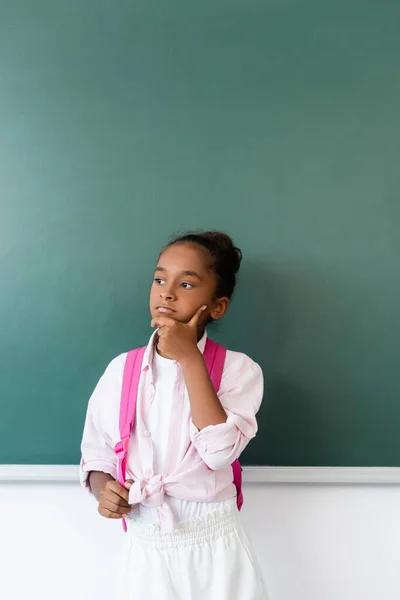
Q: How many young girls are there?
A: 1